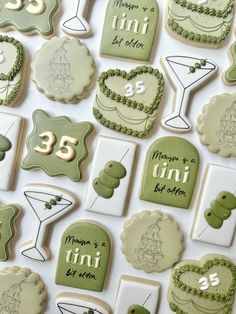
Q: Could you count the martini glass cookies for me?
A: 4